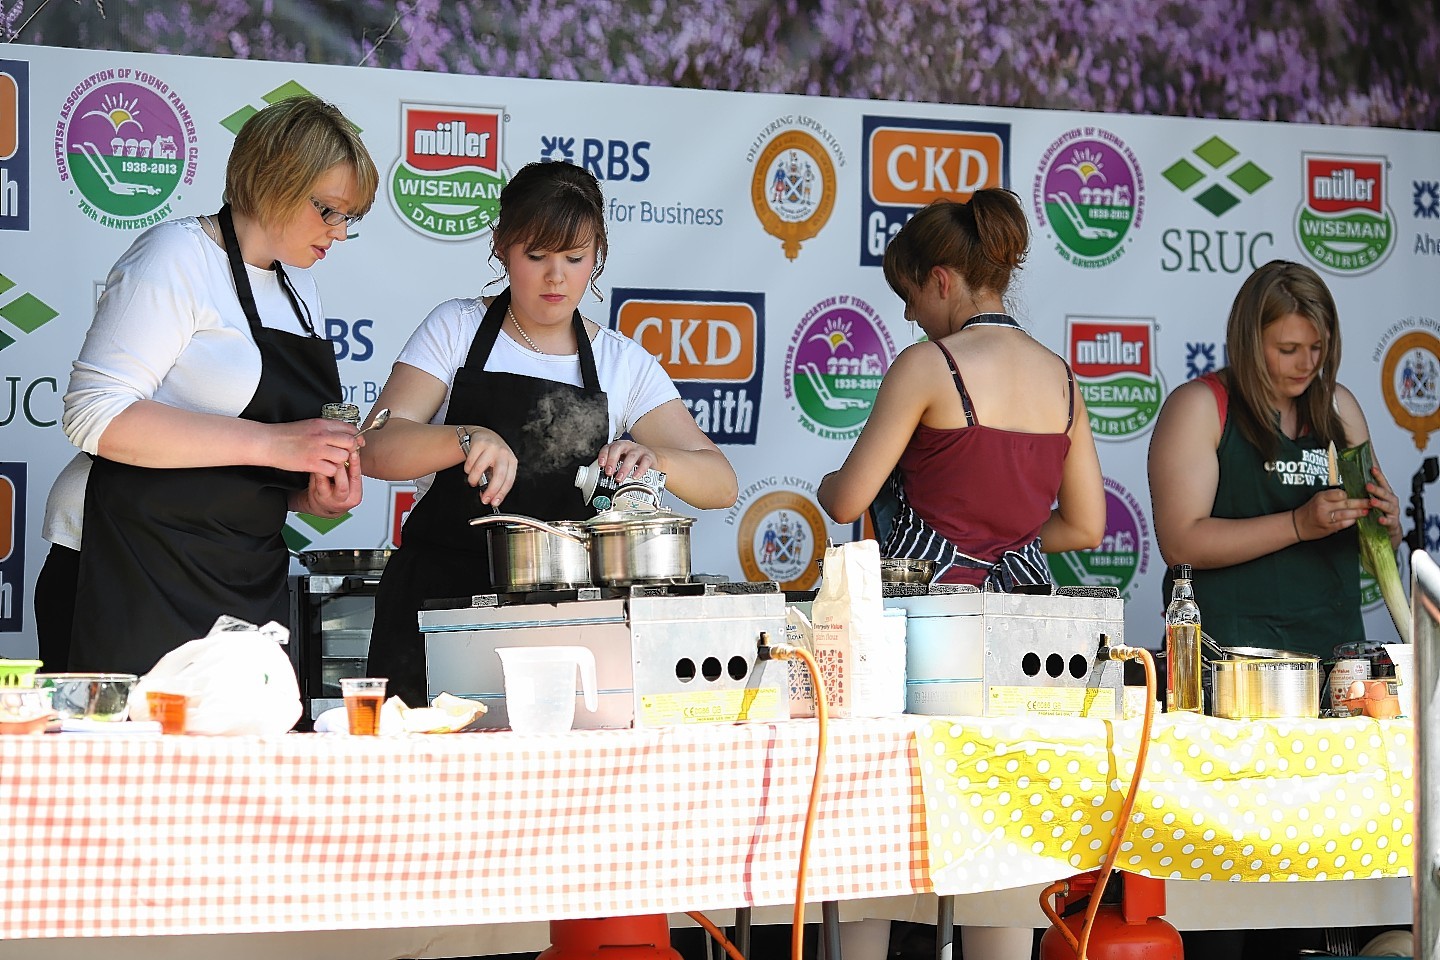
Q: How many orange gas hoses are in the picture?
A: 2